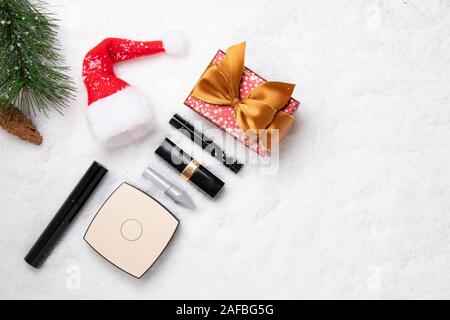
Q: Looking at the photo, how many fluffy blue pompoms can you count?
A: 0